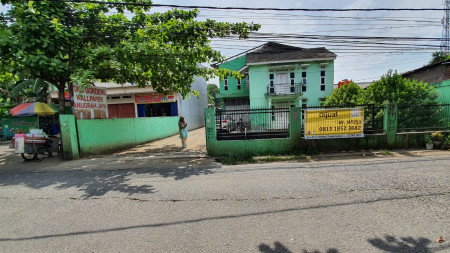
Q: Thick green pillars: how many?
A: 4